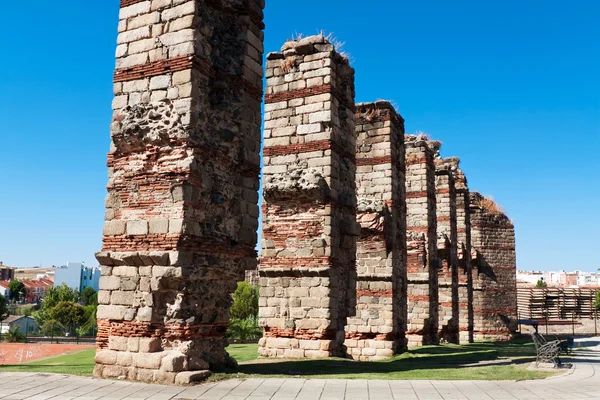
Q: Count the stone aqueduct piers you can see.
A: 7